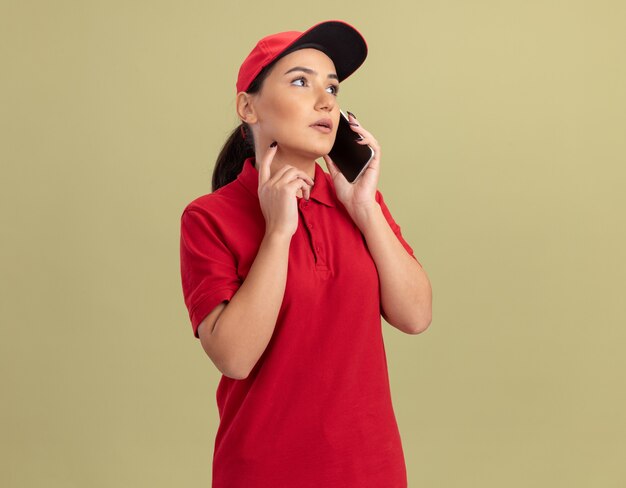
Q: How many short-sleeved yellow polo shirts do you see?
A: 0